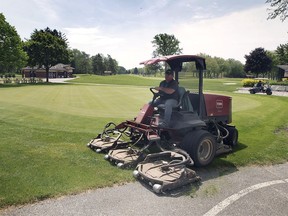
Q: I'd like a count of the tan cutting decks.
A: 3